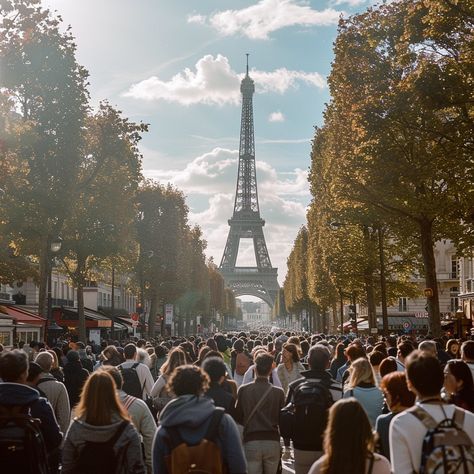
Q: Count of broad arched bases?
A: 1